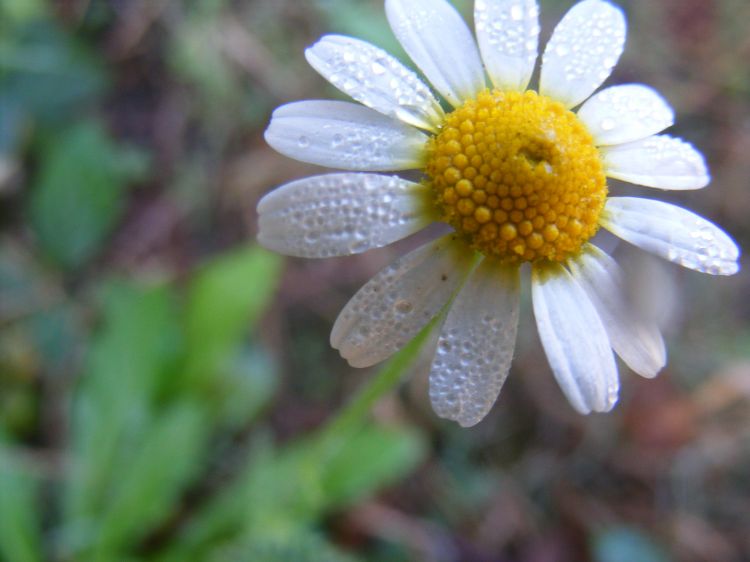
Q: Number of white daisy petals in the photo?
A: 13